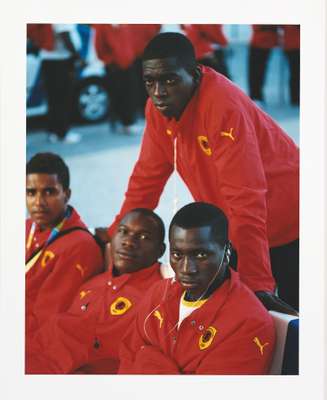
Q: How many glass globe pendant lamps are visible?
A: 0